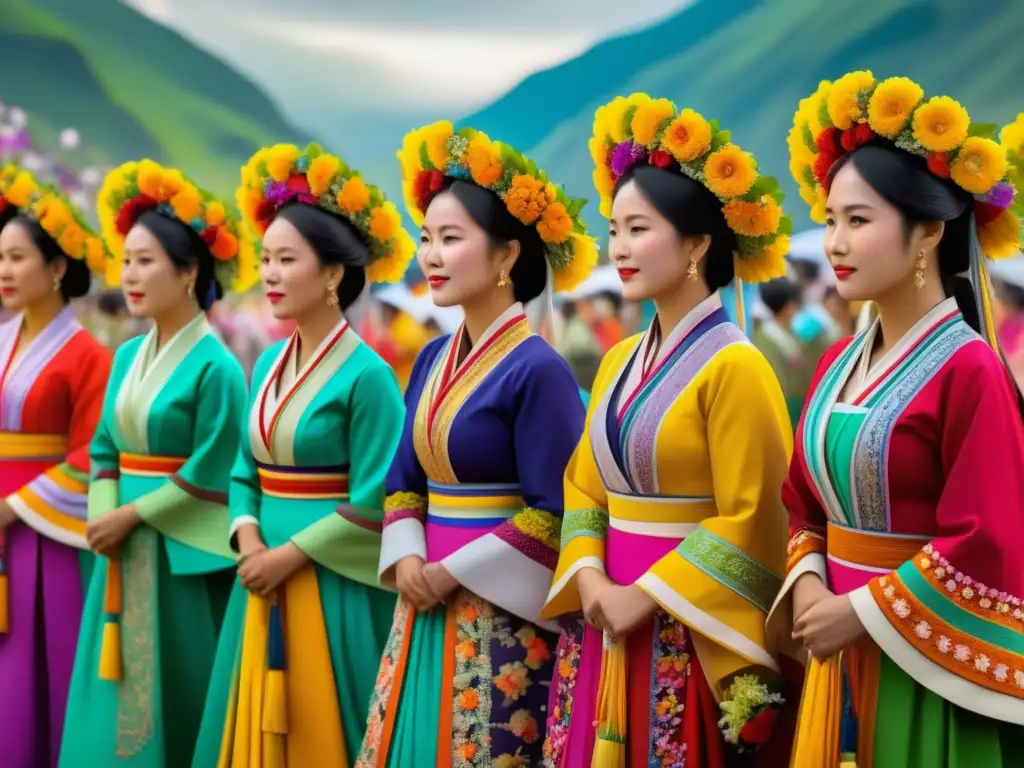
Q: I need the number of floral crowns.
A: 6